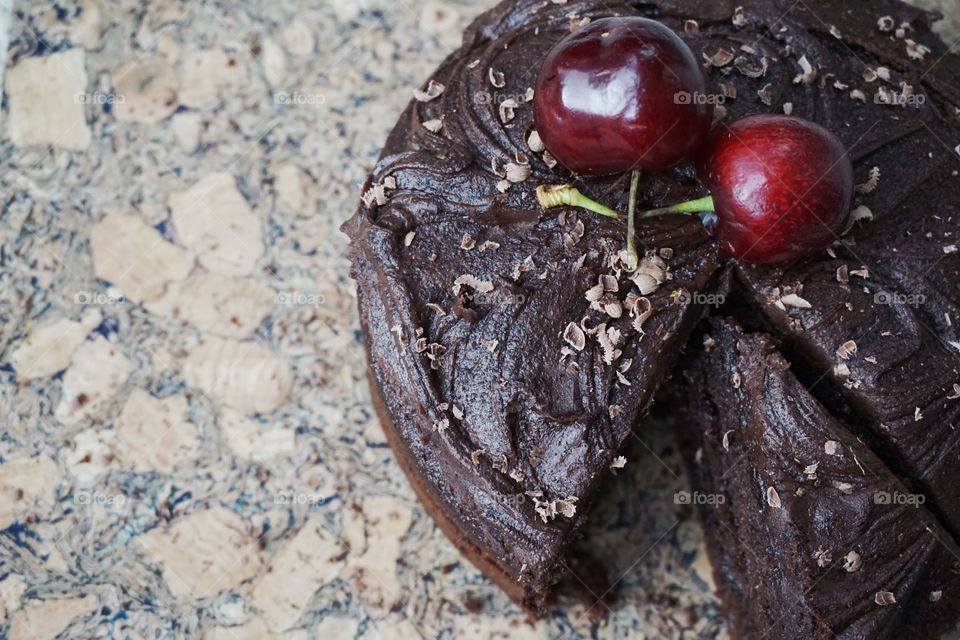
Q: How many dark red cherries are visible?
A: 2